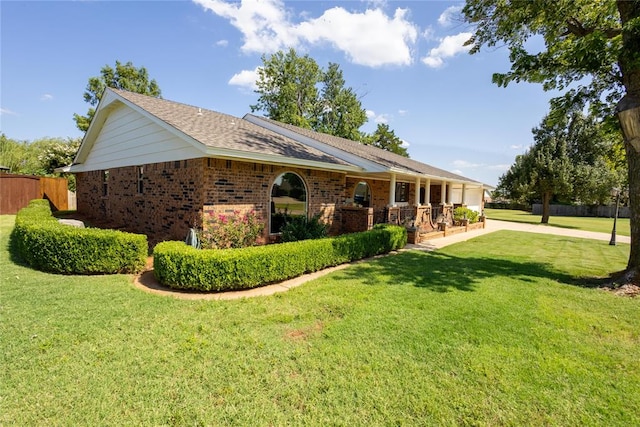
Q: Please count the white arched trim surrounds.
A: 2